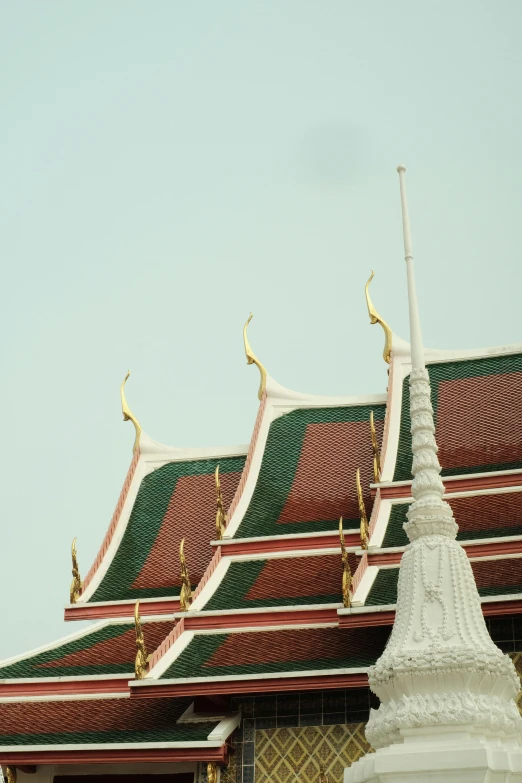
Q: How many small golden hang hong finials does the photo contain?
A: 7